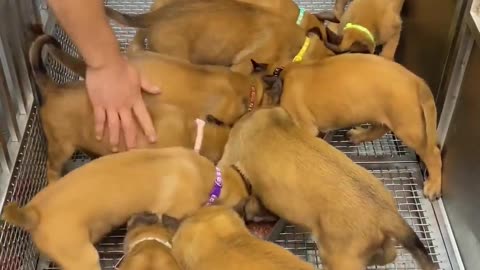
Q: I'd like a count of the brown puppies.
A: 10